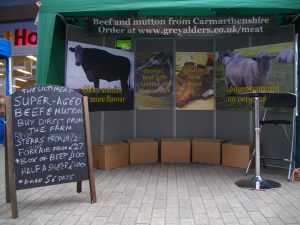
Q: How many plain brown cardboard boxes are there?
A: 5